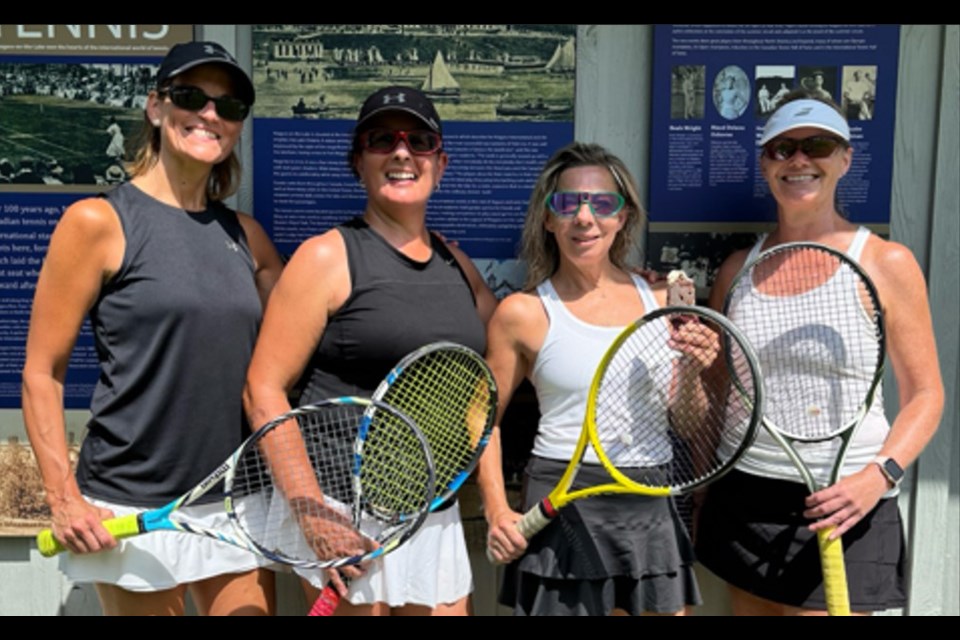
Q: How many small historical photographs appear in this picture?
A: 5